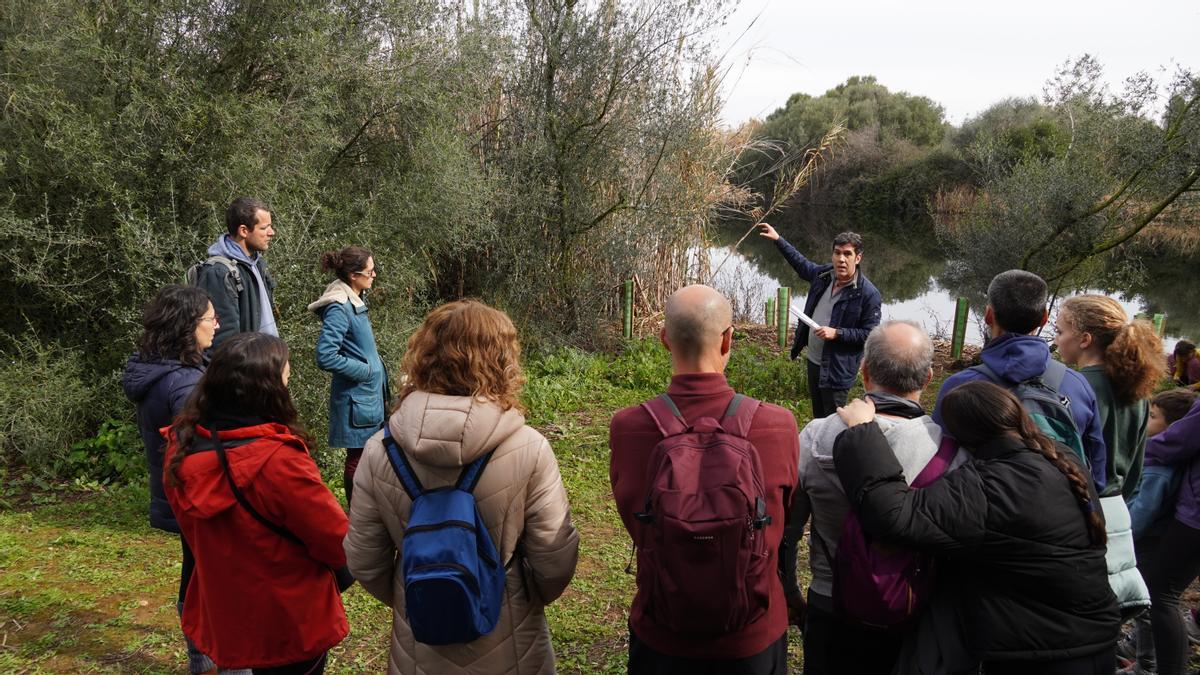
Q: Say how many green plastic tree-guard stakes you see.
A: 5